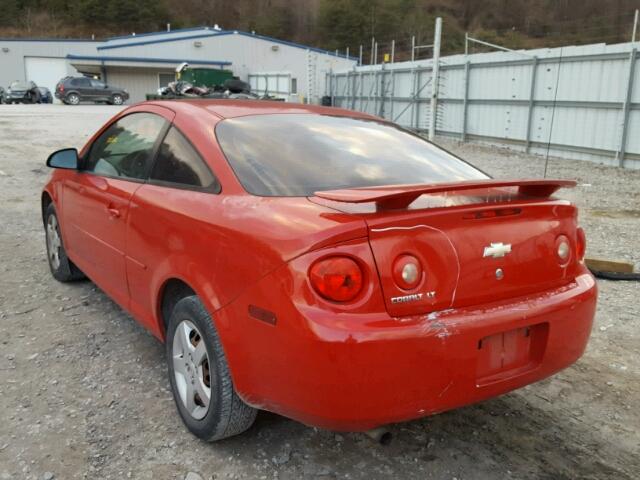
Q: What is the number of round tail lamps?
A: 4